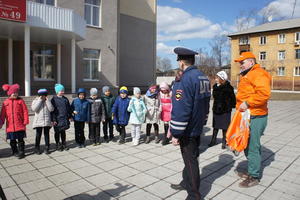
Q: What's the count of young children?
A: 10